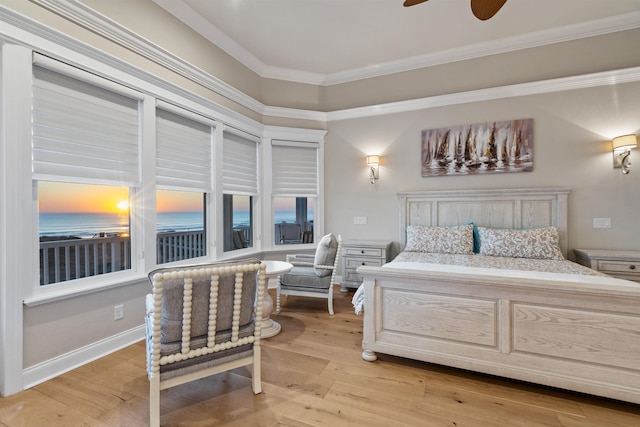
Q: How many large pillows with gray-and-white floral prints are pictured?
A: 2